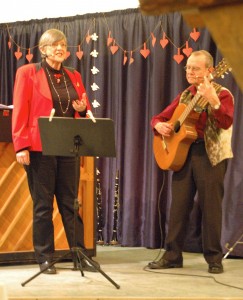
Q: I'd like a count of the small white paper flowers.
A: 5